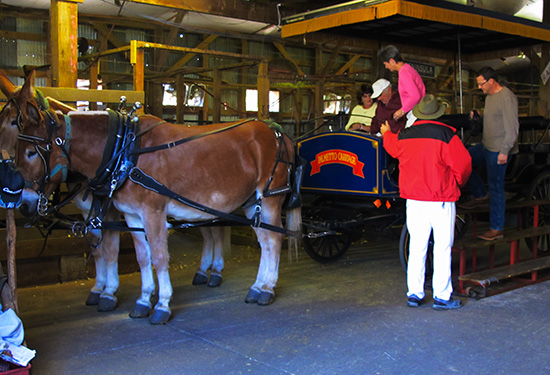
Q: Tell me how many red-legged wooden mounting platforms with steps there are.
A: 1